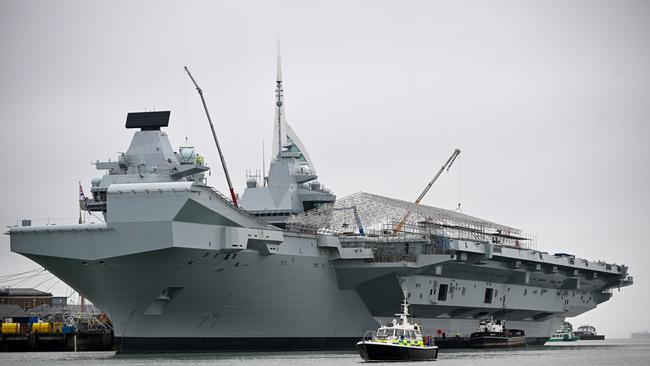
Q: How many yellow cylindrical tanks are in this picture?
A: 2